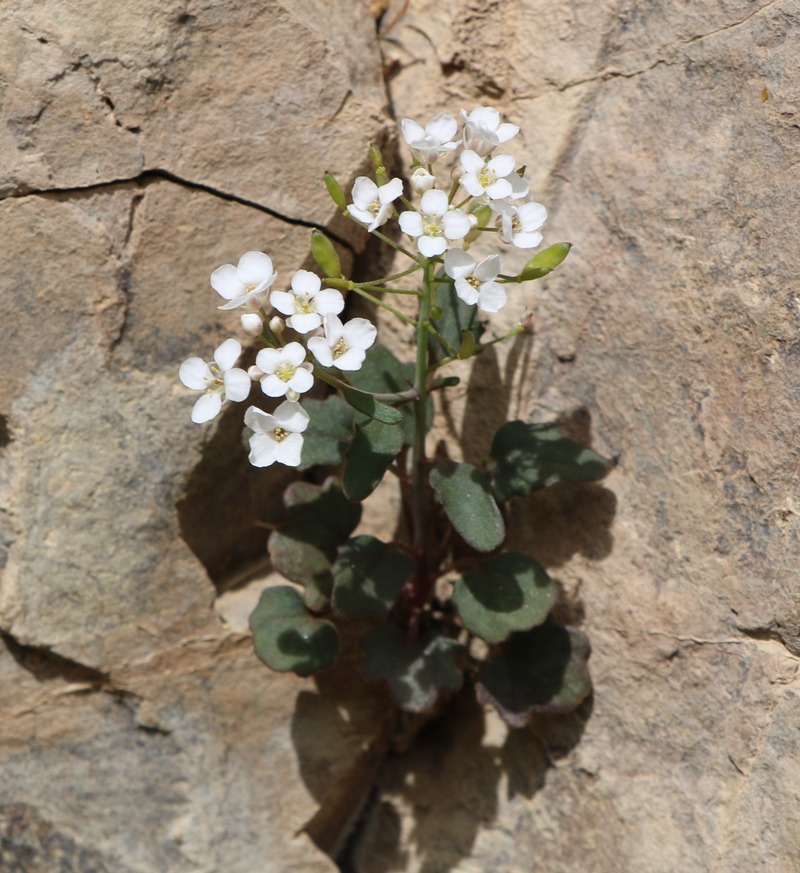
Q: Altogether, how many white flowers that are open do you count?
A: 13